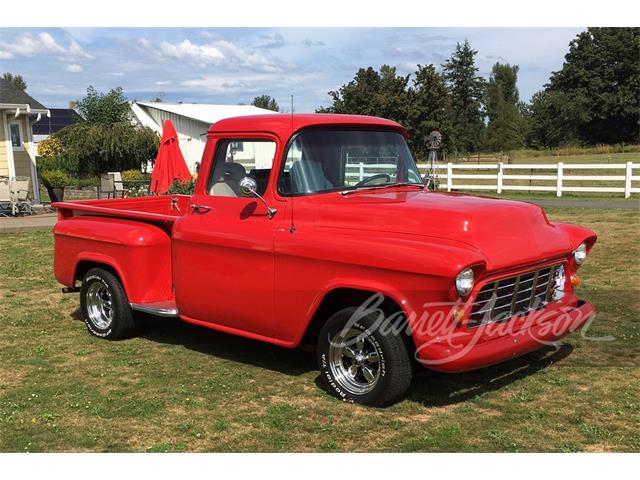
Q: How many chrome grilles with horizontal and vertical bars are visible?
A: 1